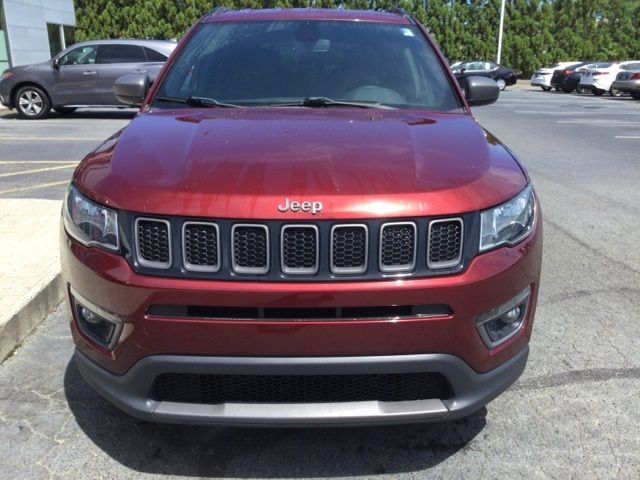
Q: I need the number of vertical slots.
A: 7